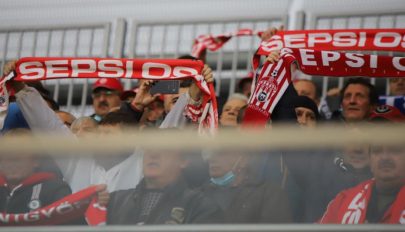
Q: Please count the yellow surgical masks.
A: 0